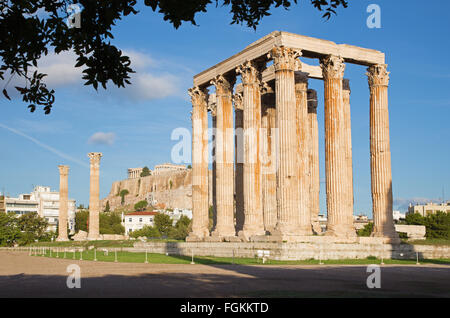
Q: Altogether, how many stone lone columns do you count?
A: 2